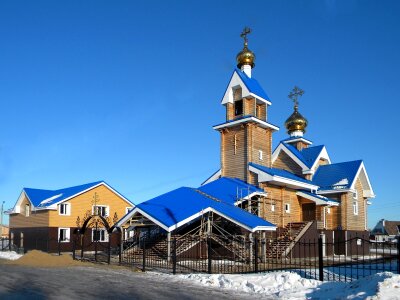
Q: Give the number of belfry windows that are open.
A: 1